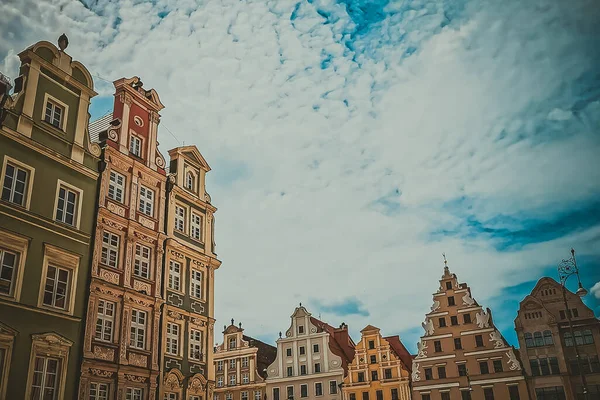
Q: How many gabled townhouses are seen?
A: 8